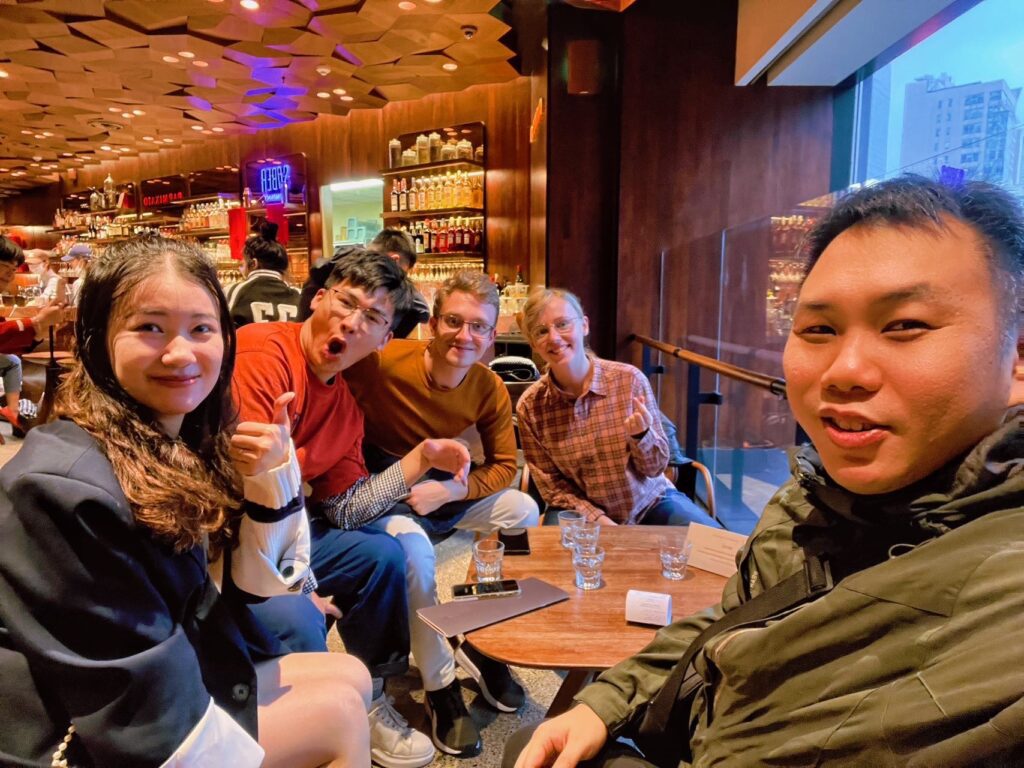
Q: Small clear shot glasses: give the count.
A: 5